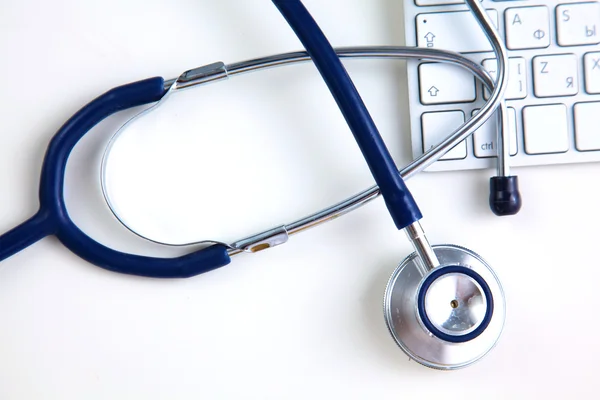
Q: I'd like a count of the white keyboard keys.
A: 12